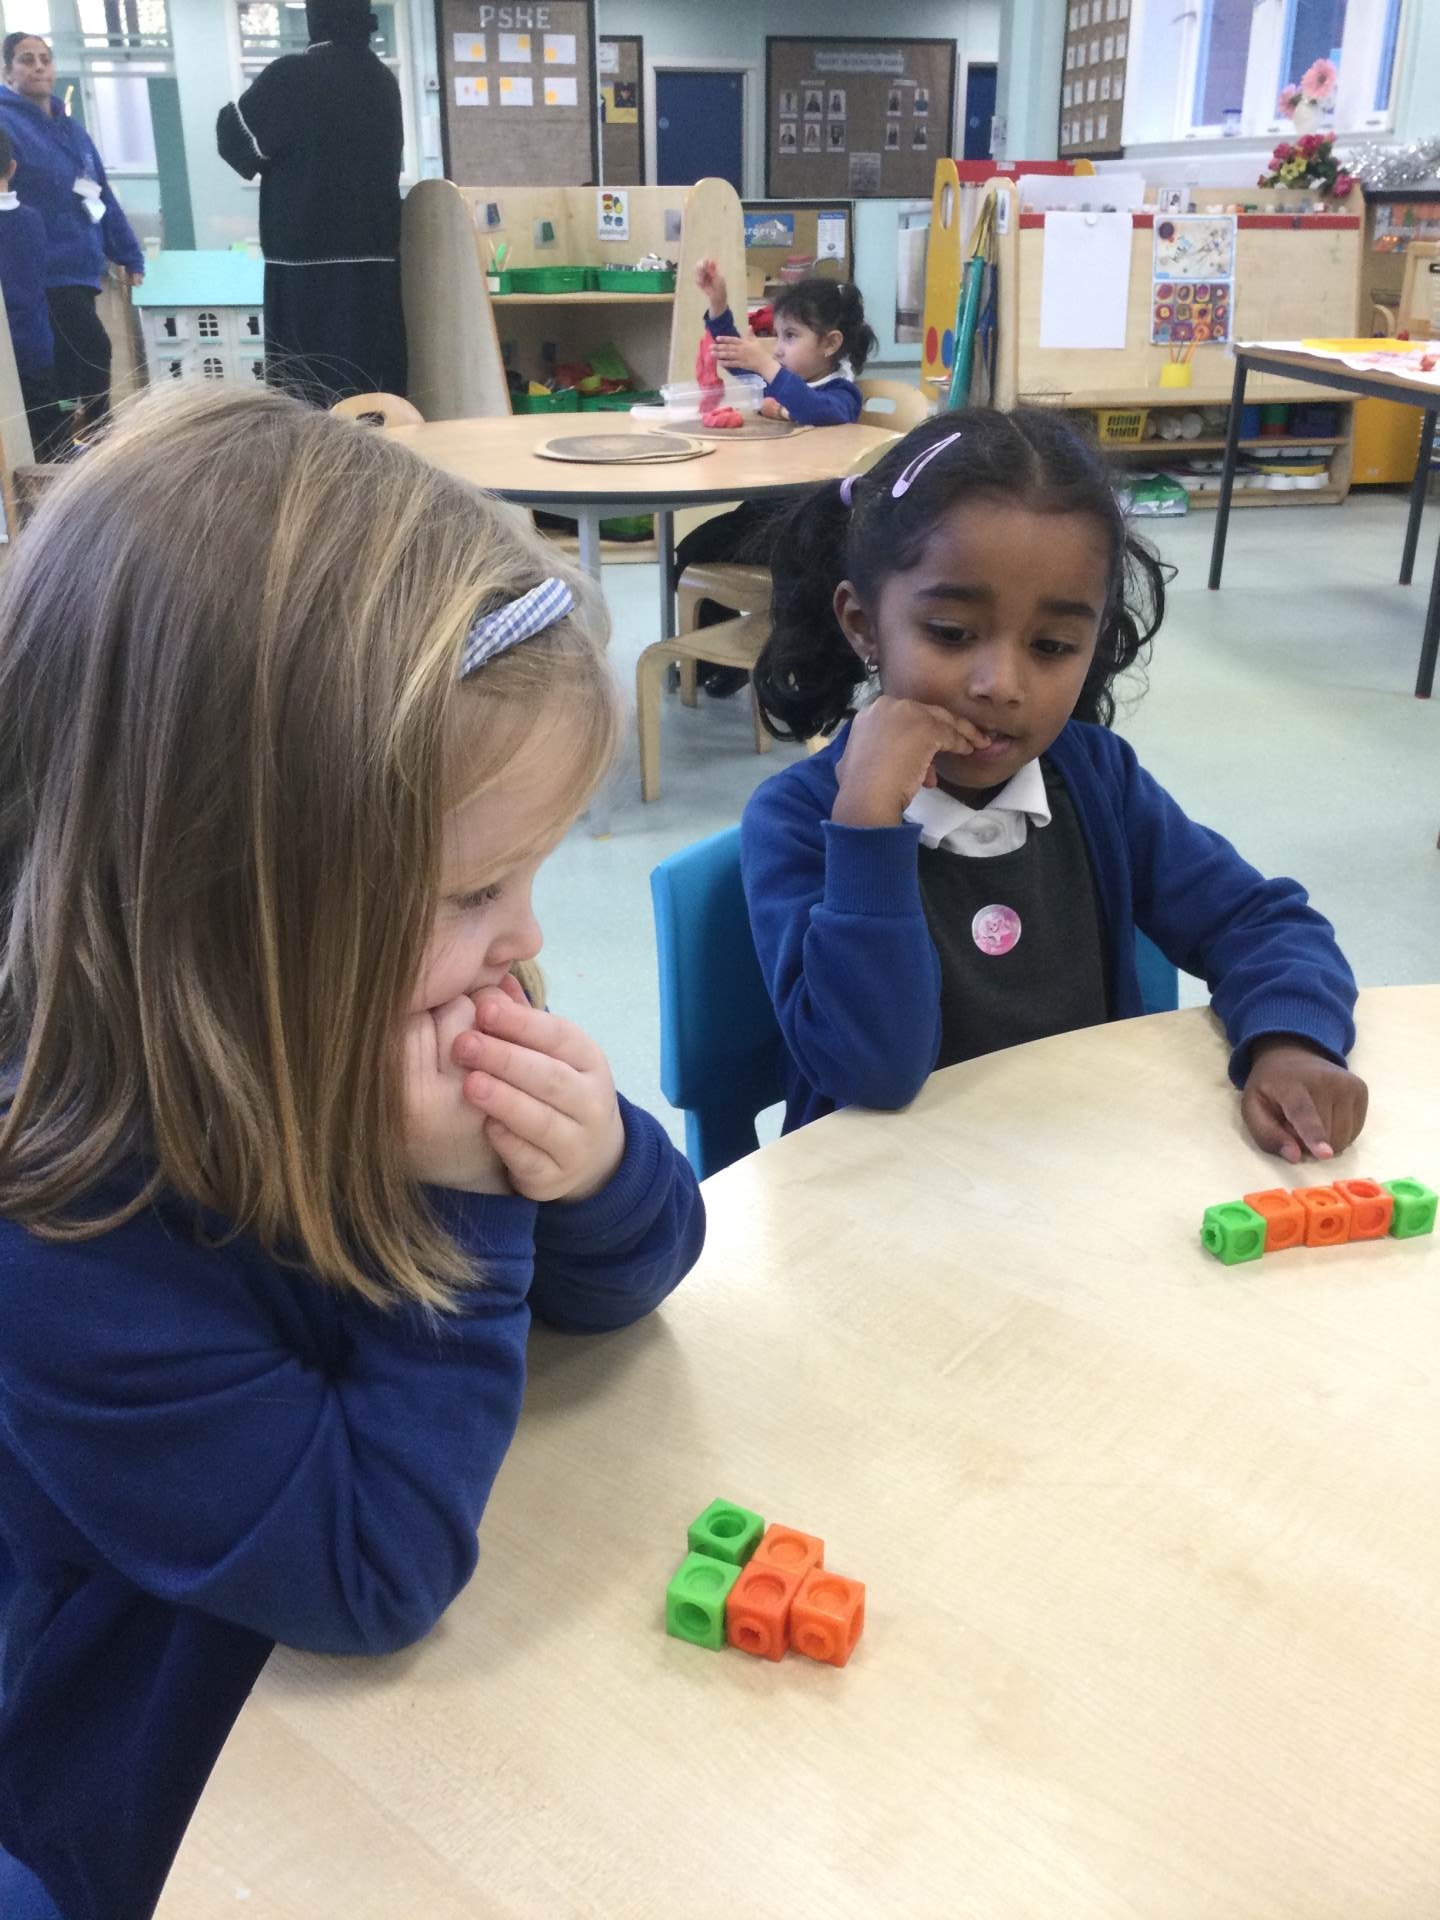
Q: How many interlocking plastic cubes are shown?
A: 10